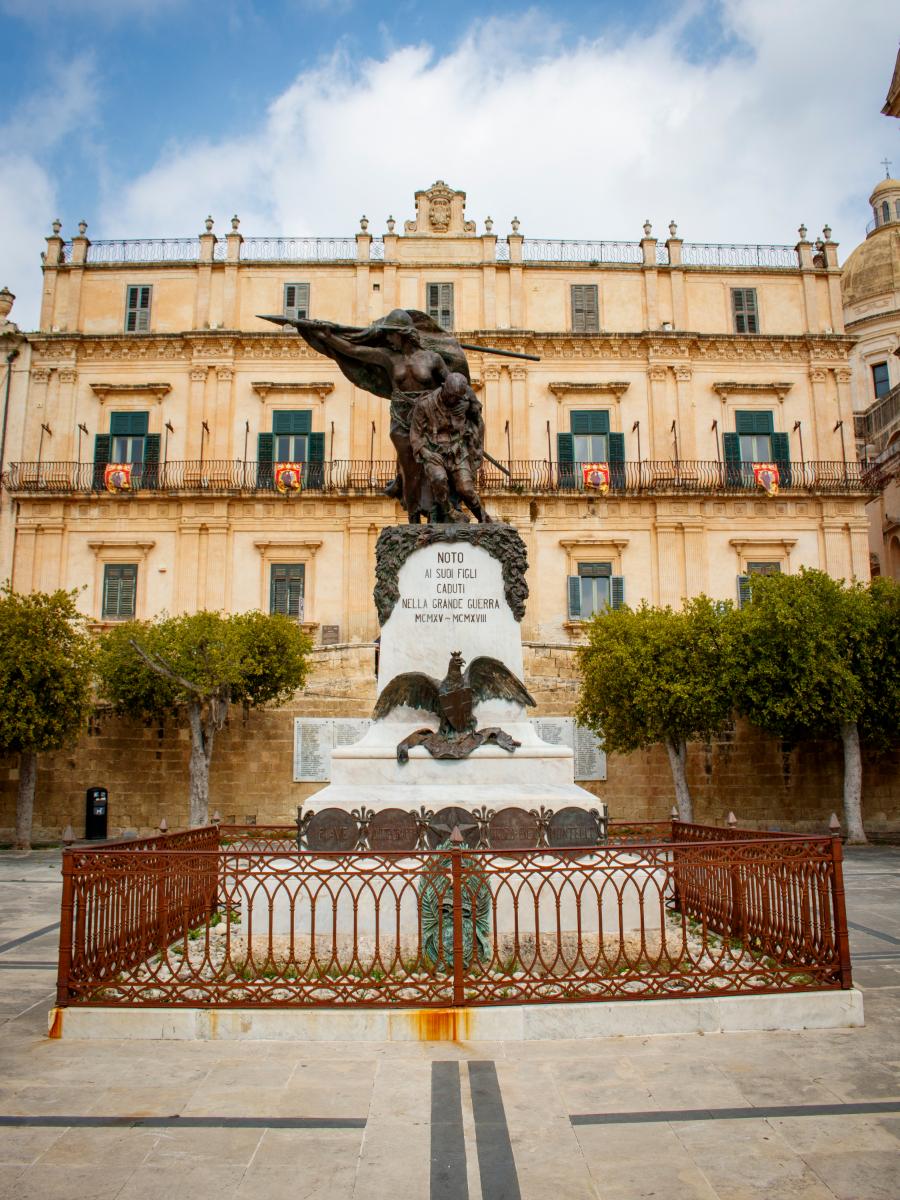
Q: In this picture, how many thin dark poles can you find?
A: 14